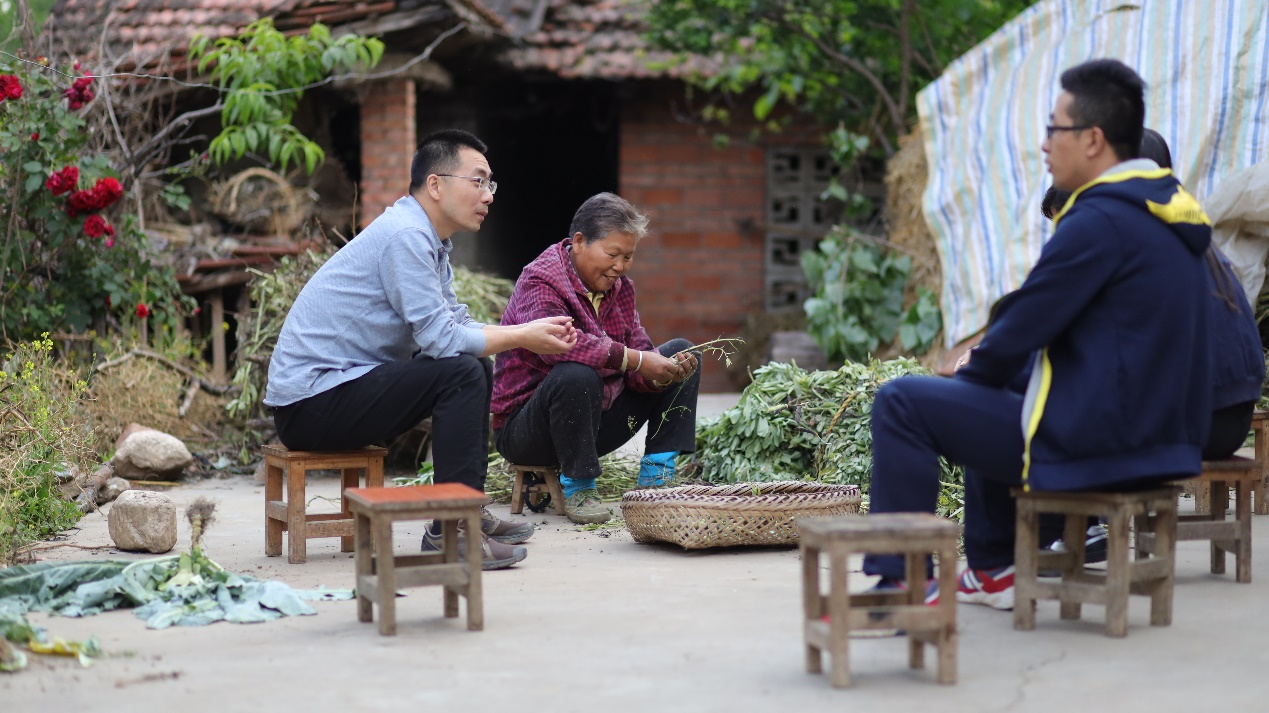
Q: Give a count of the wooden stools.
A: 7